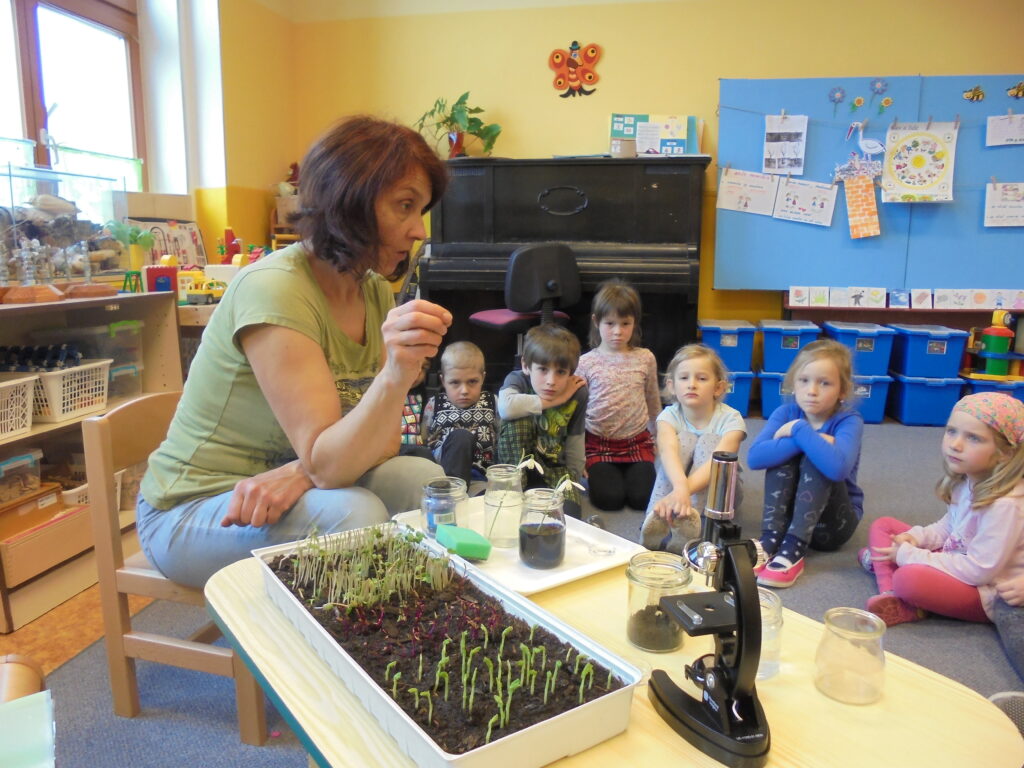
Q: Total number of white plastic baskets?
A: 3